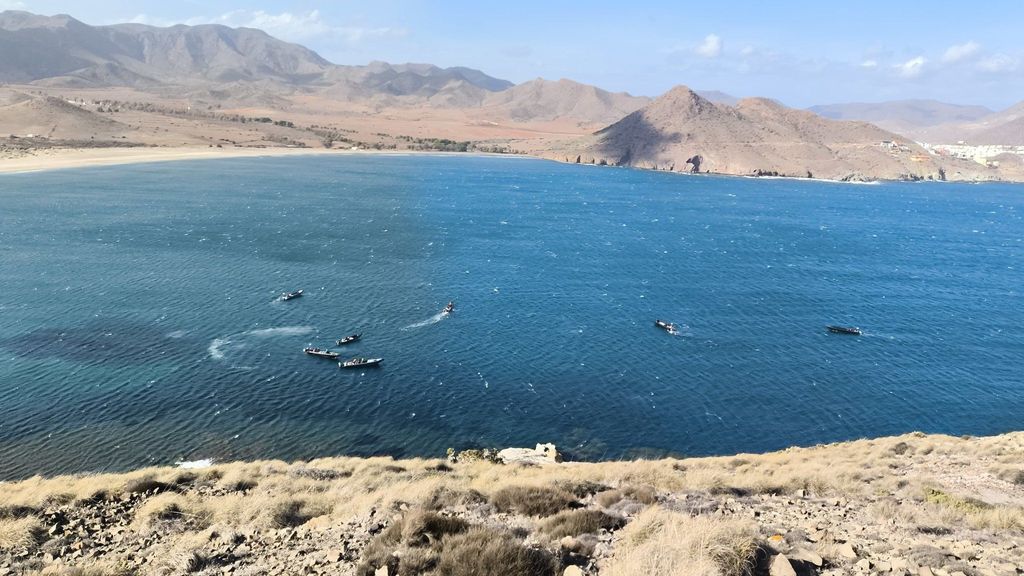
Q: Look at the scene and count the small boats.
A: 7